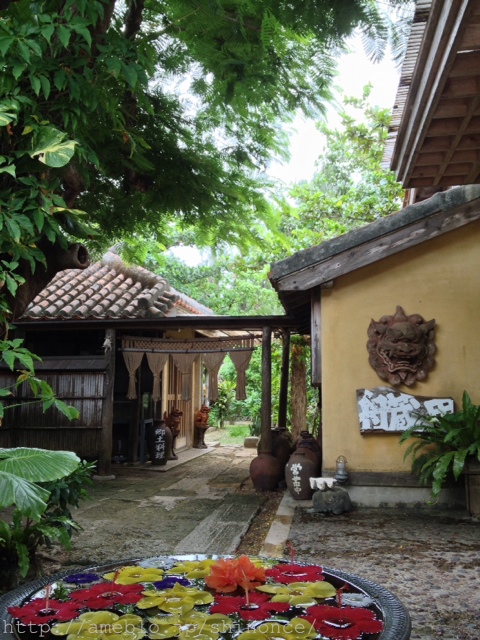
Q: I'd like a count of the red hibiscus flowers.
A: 5